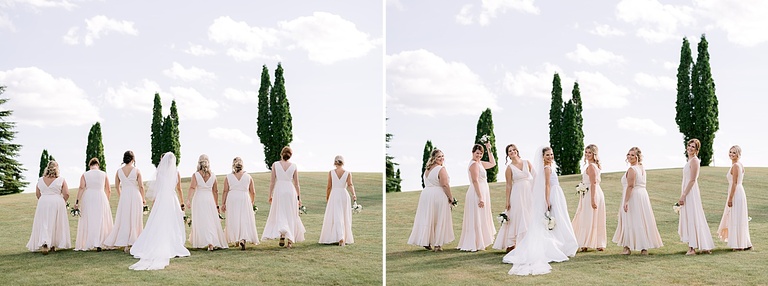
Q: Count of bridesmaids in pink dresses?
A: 7